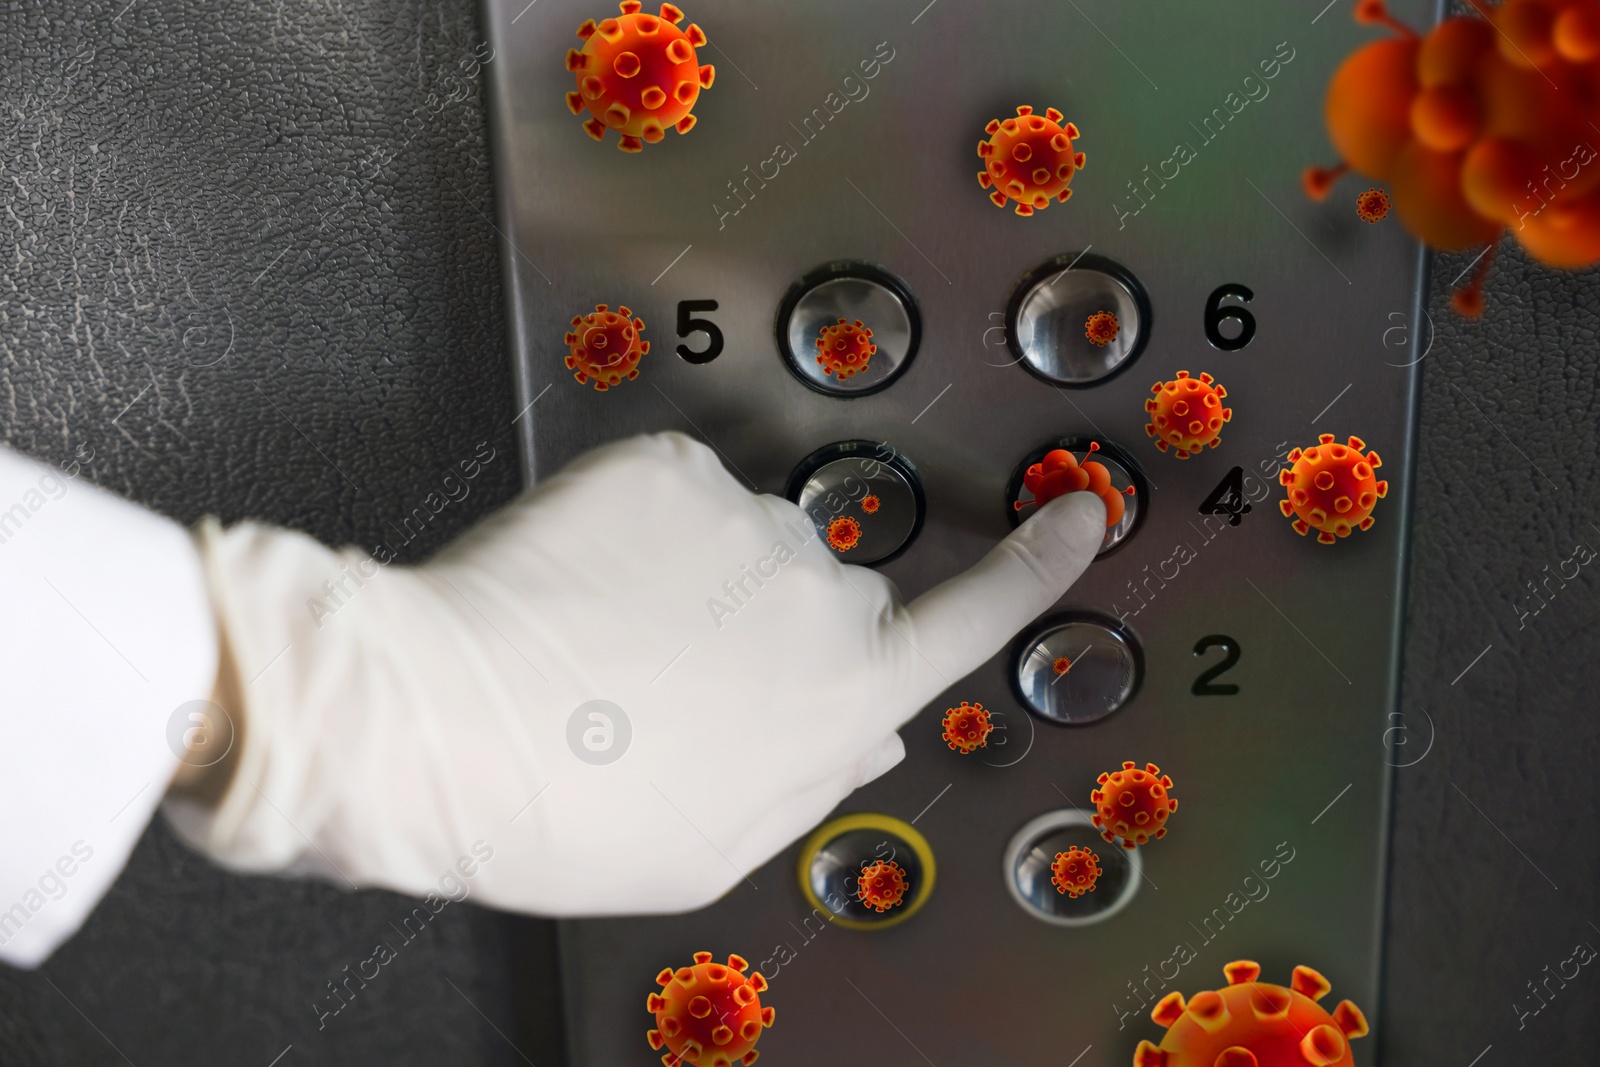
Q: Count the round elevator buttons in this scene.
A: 7